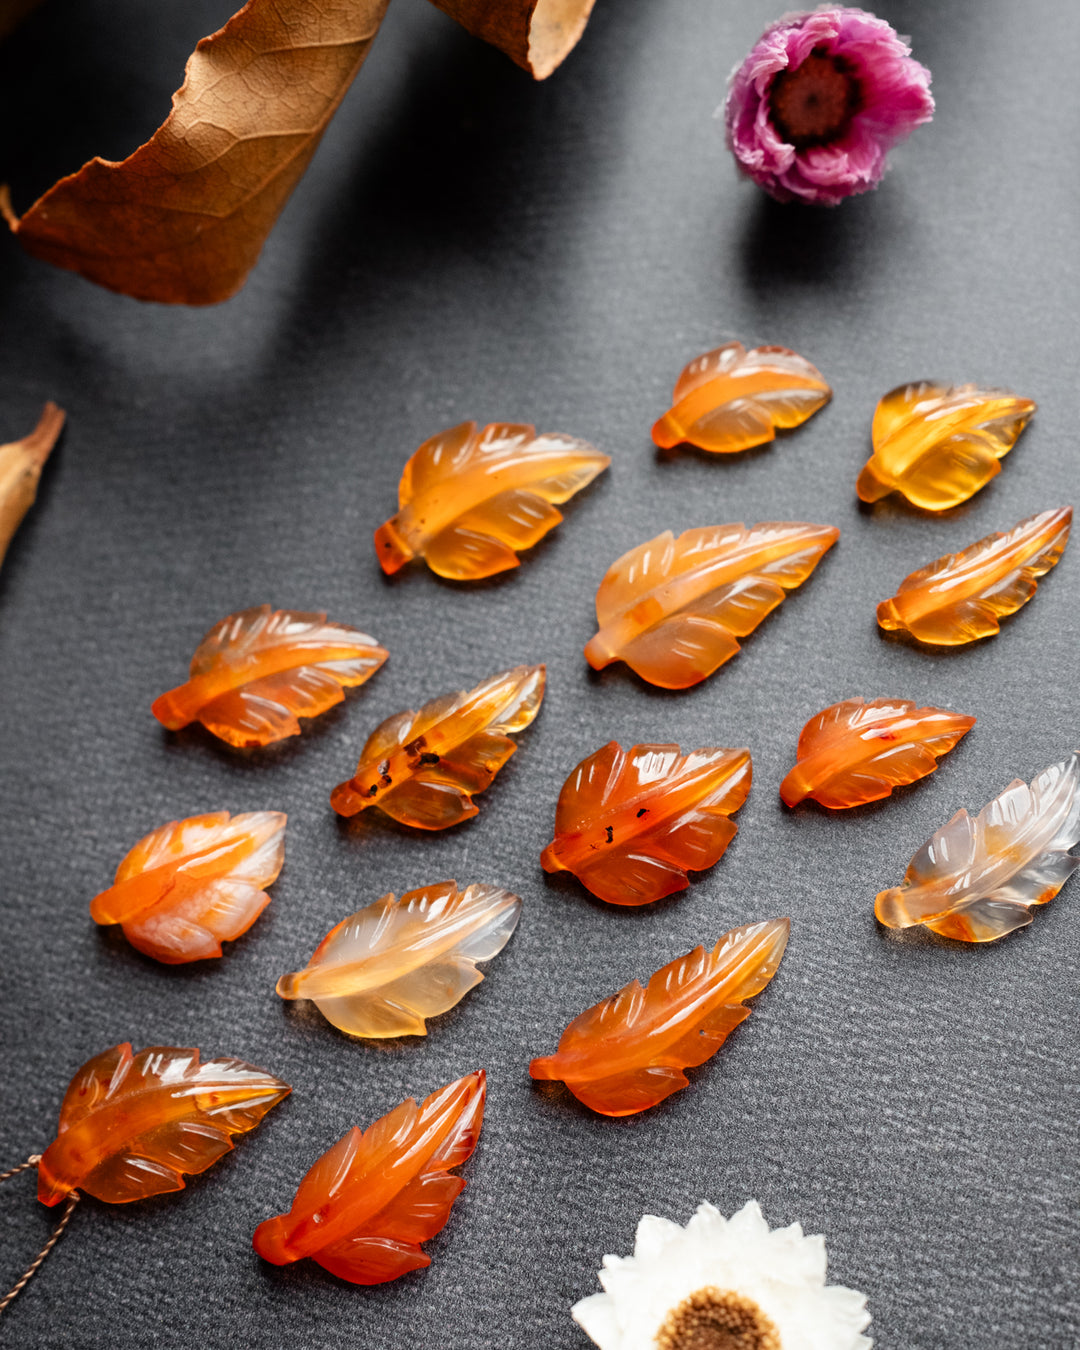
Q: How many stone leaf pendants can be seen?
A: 15